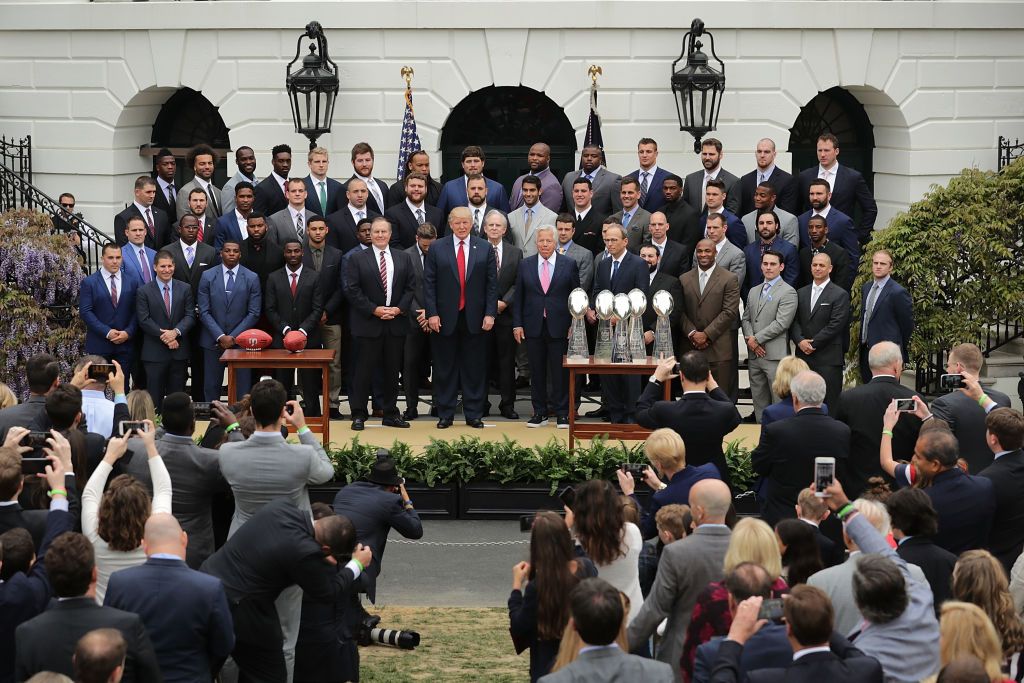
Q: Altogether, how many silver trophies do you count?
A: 5